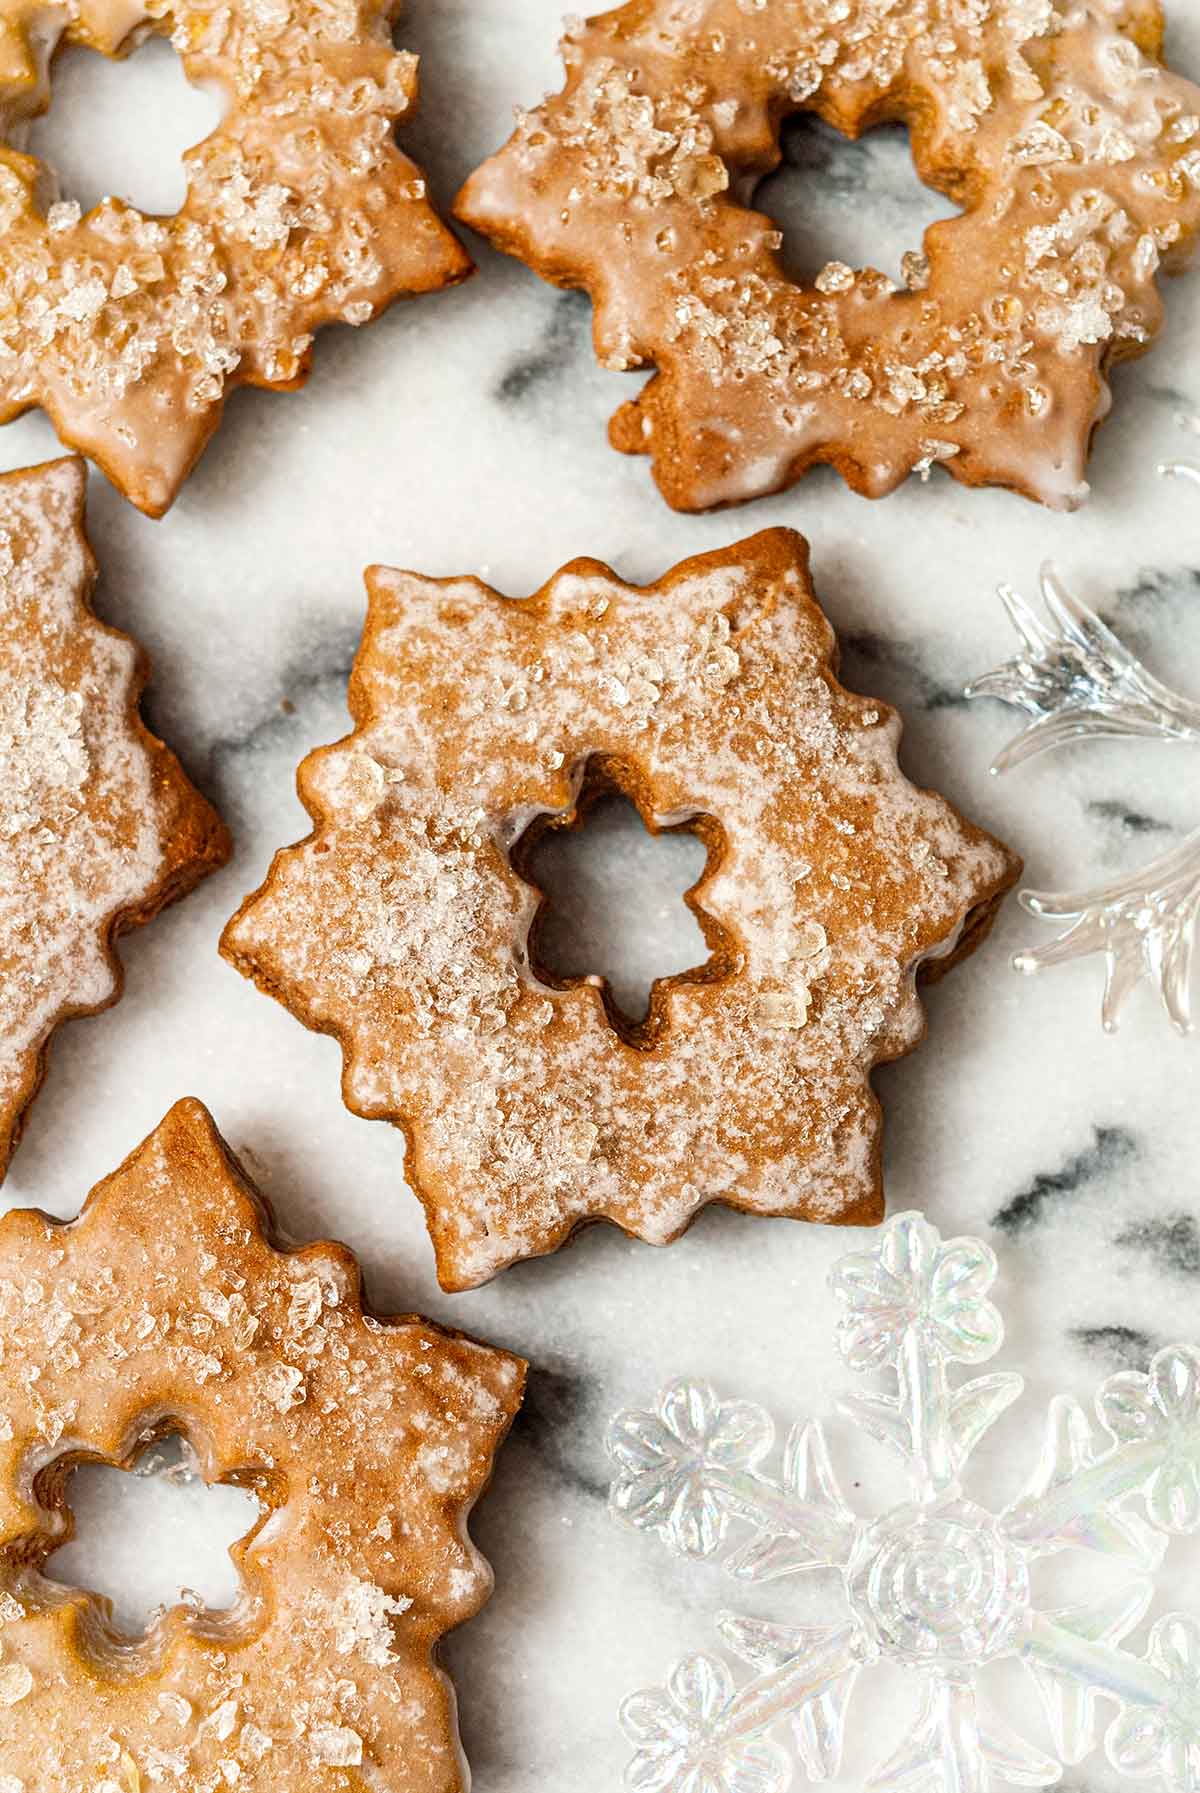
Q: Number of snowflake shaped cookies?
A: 5